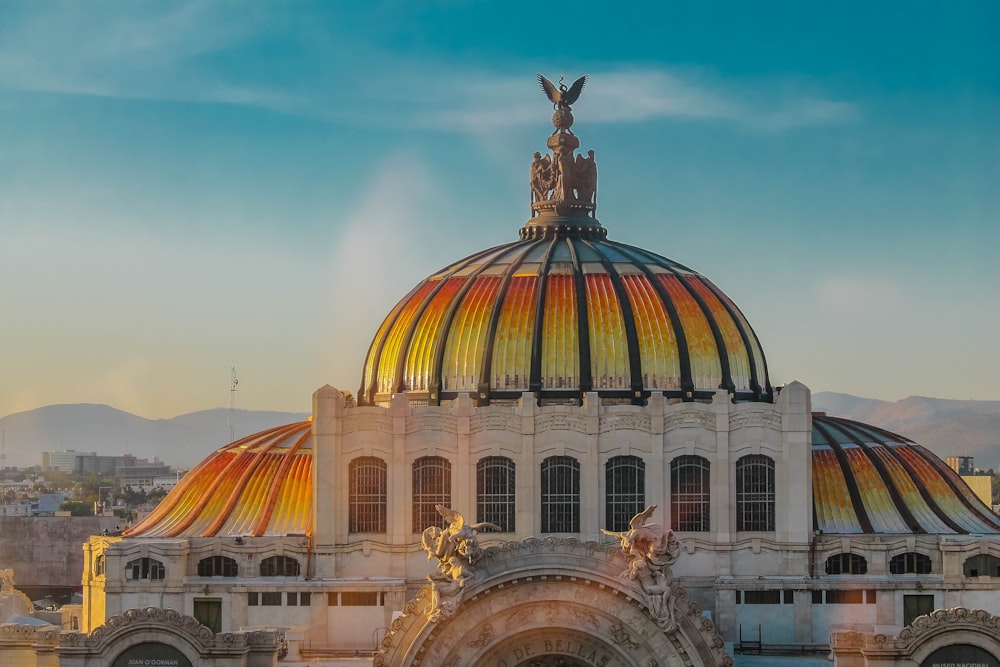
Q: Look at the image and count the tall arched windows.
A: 7